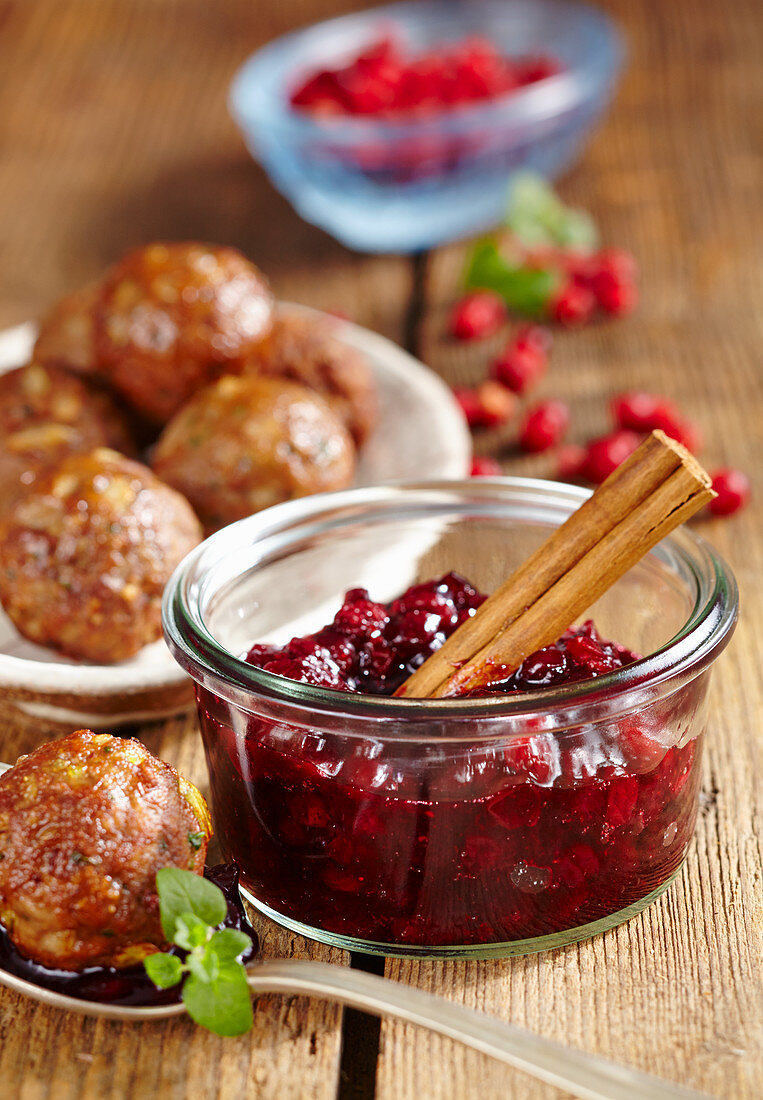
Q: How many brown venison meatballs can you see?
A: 7